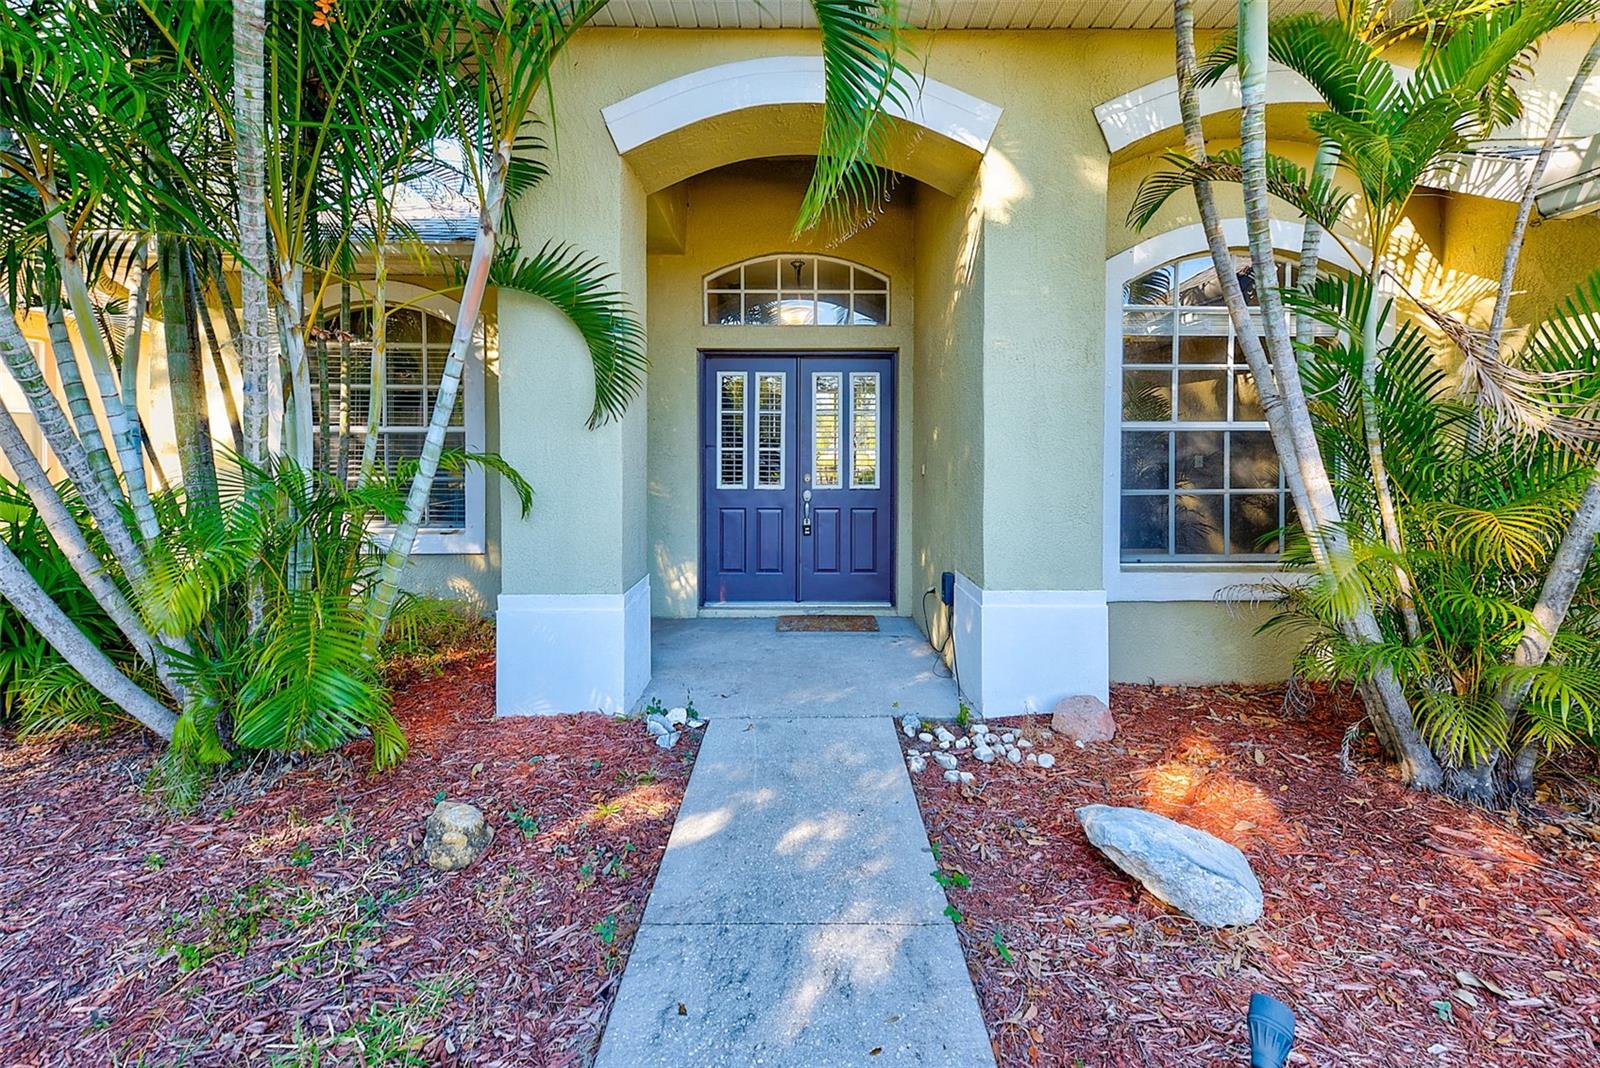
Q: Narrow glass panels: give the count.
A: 4